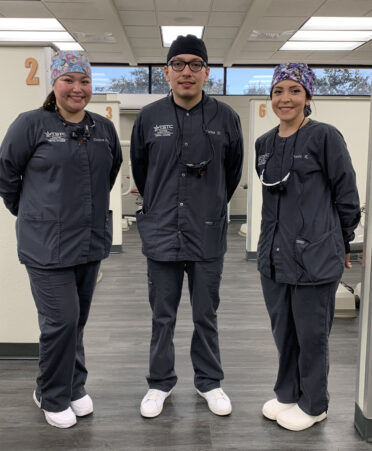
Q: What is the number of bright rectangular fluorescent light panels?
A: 7